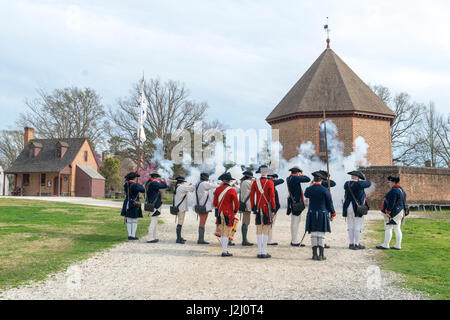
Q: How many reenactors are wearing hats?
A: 13